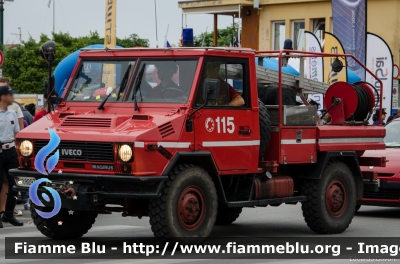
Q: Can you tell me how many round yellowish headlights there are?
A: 2